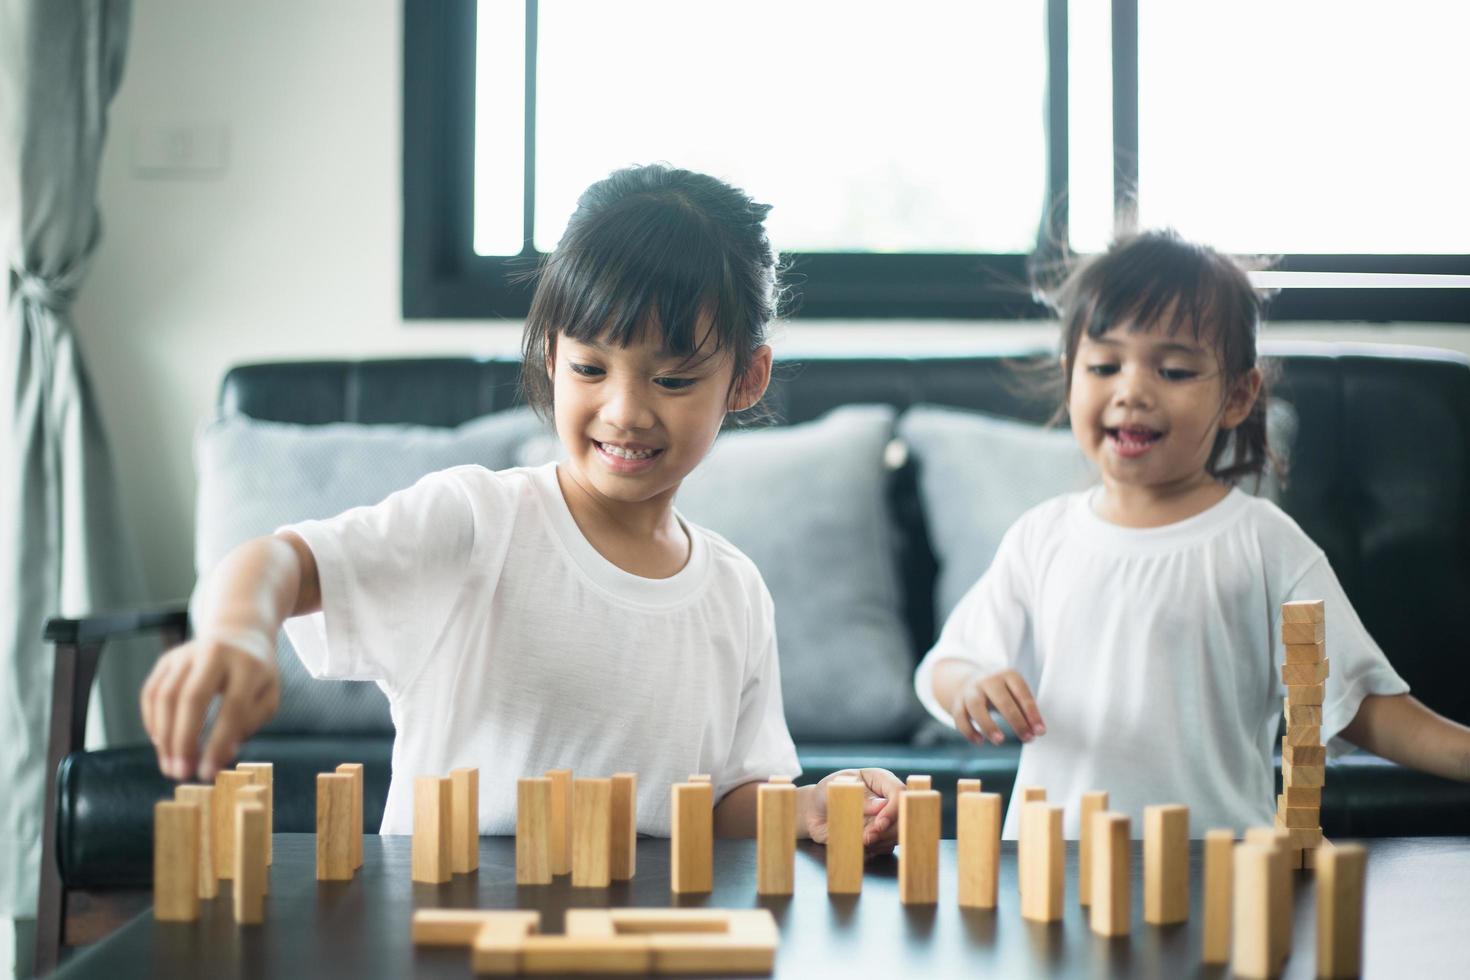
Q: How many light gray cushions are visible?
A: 3